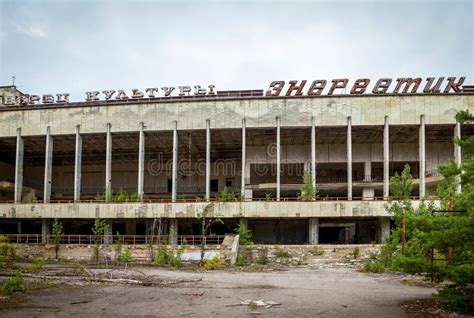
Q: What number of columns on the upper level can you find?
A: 14